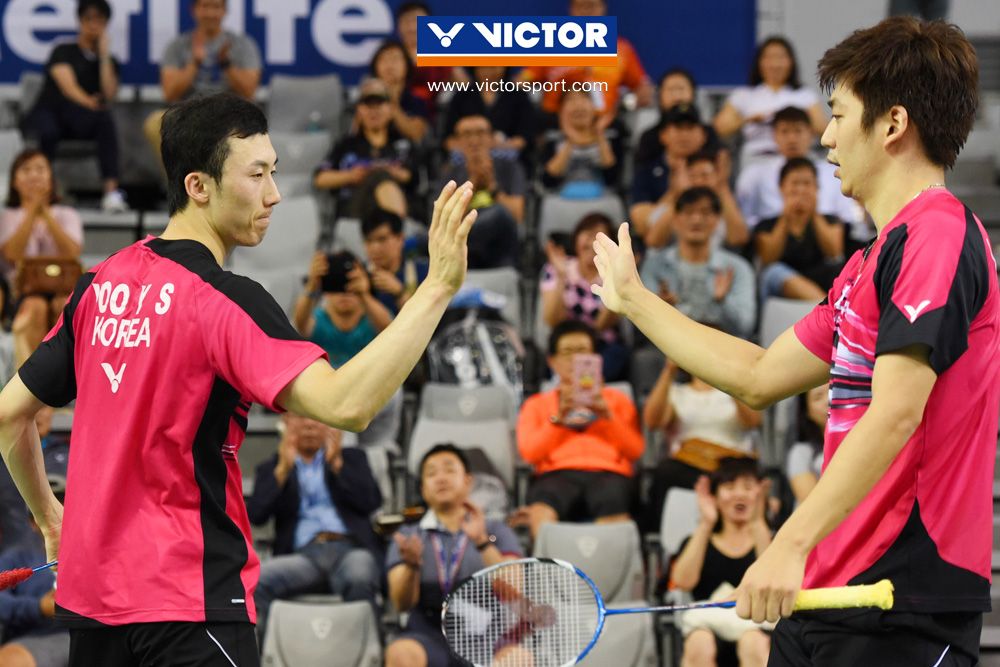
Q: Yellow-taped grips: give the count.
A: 1